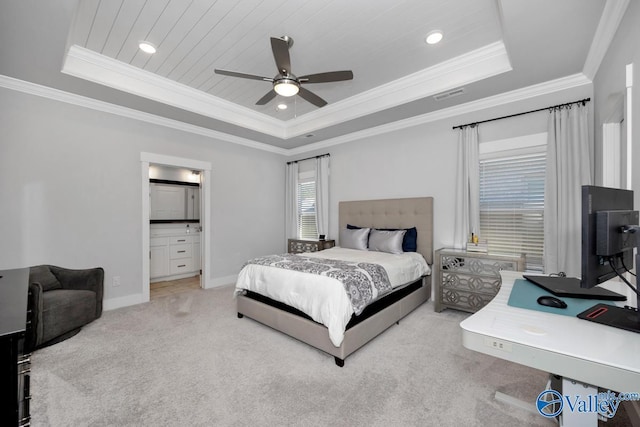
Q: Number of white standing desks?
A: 1